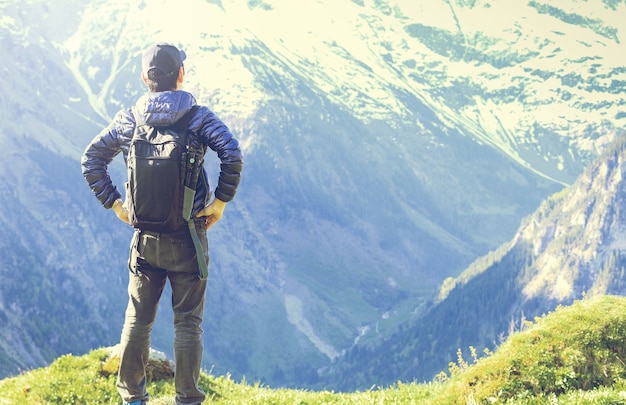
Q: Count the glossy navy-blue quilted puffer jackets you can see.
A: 1